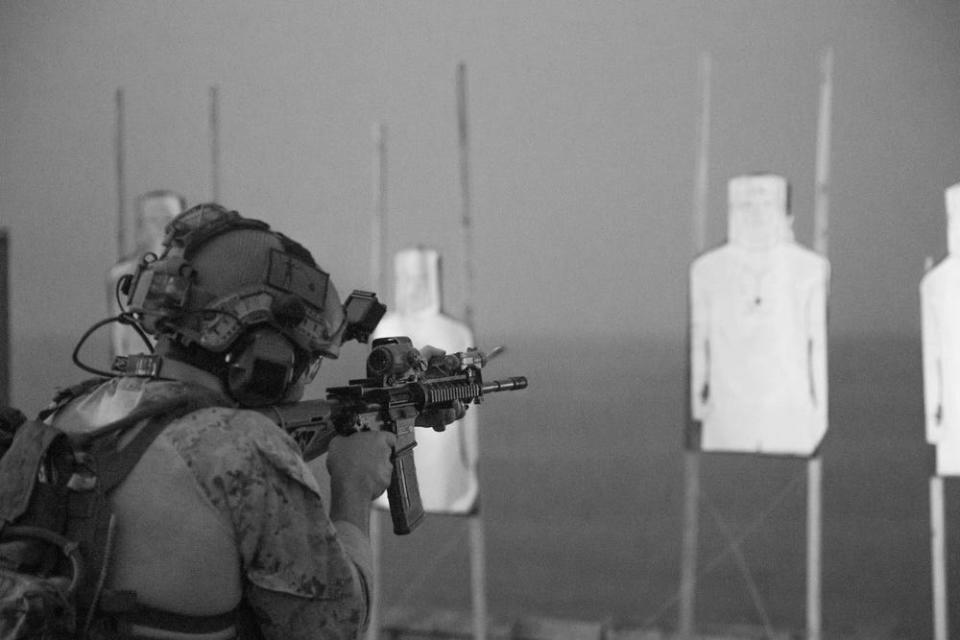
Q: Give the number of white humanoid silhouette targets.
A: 4